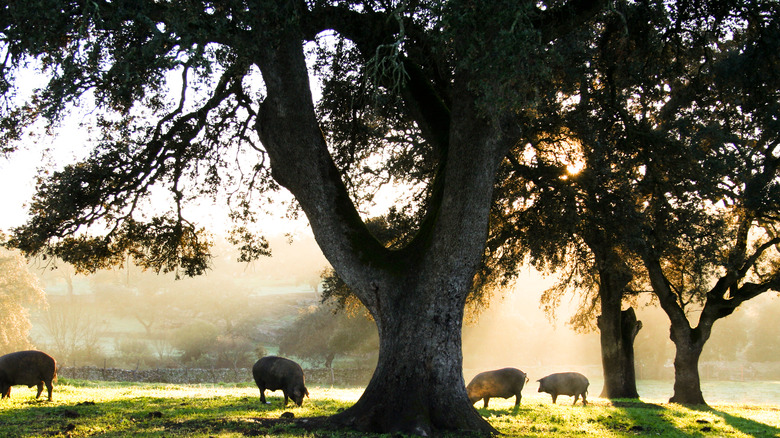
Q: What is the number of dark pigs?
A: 4